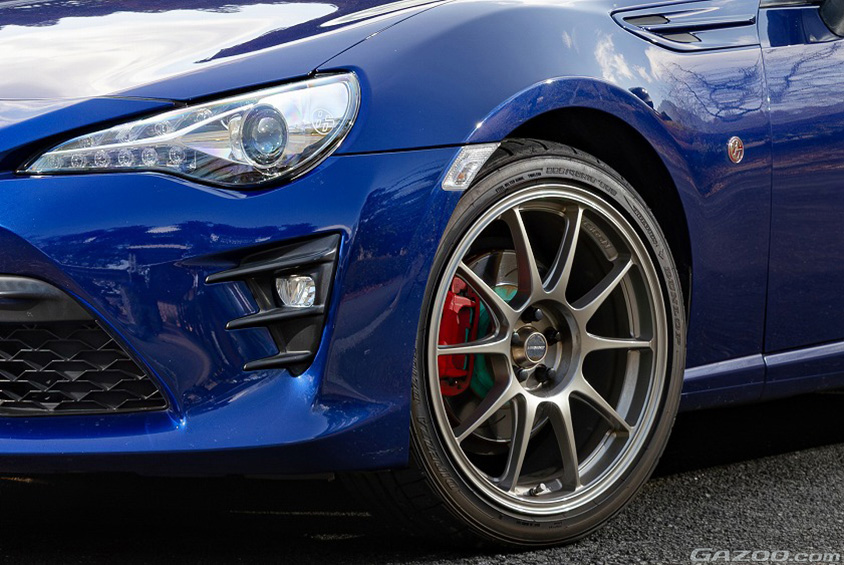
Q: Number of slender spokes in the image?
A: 10